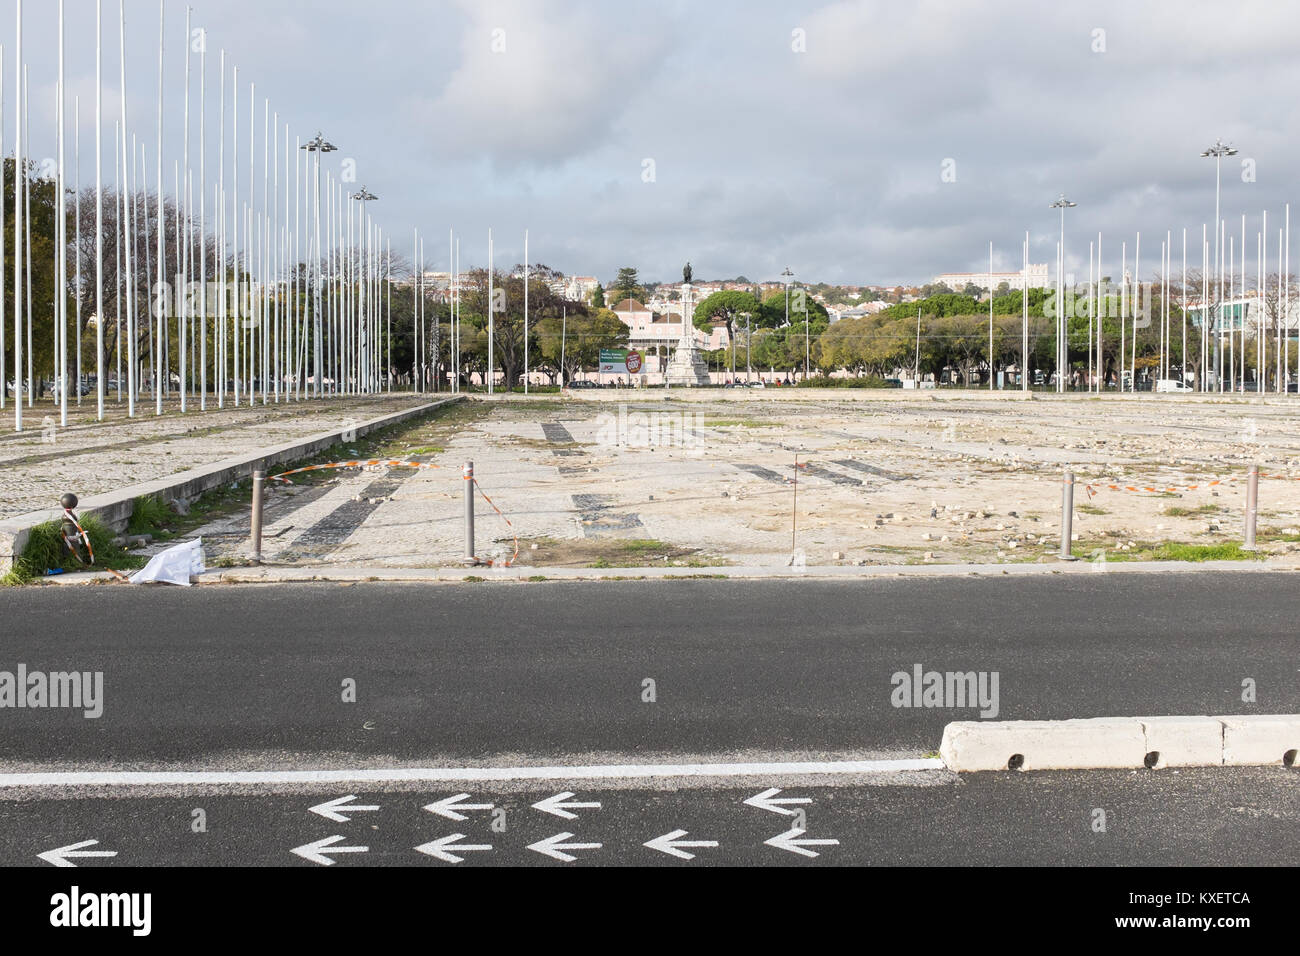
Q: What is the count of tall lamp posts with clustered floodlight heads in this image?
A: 5